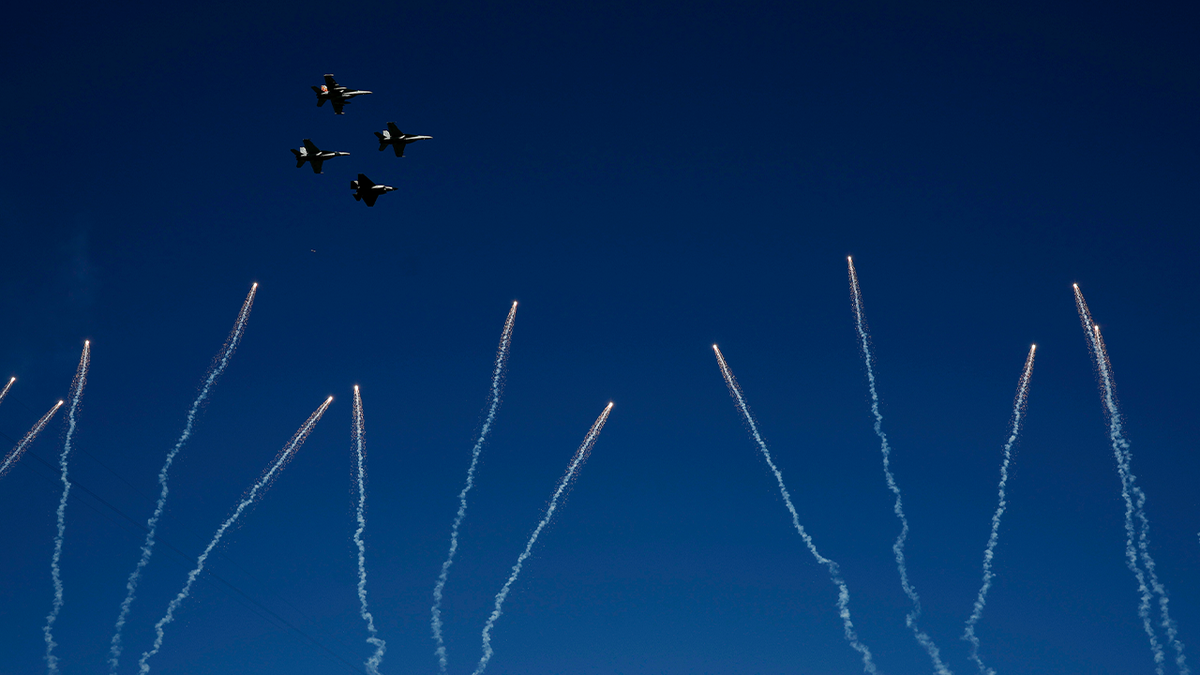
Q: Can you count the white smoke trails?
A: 13